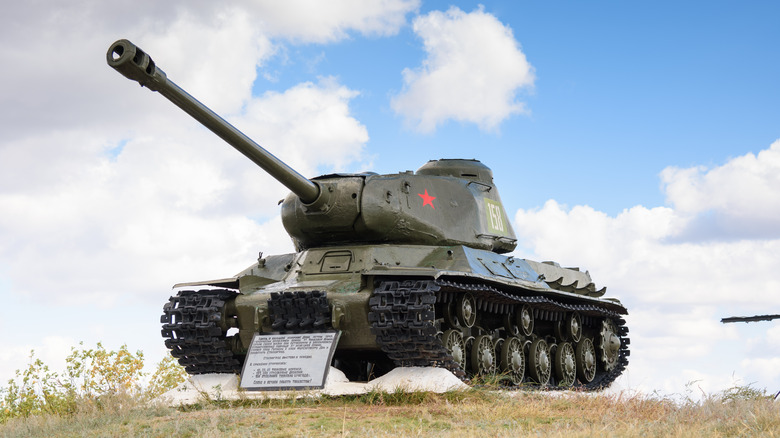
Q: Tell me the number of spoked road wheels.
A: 6